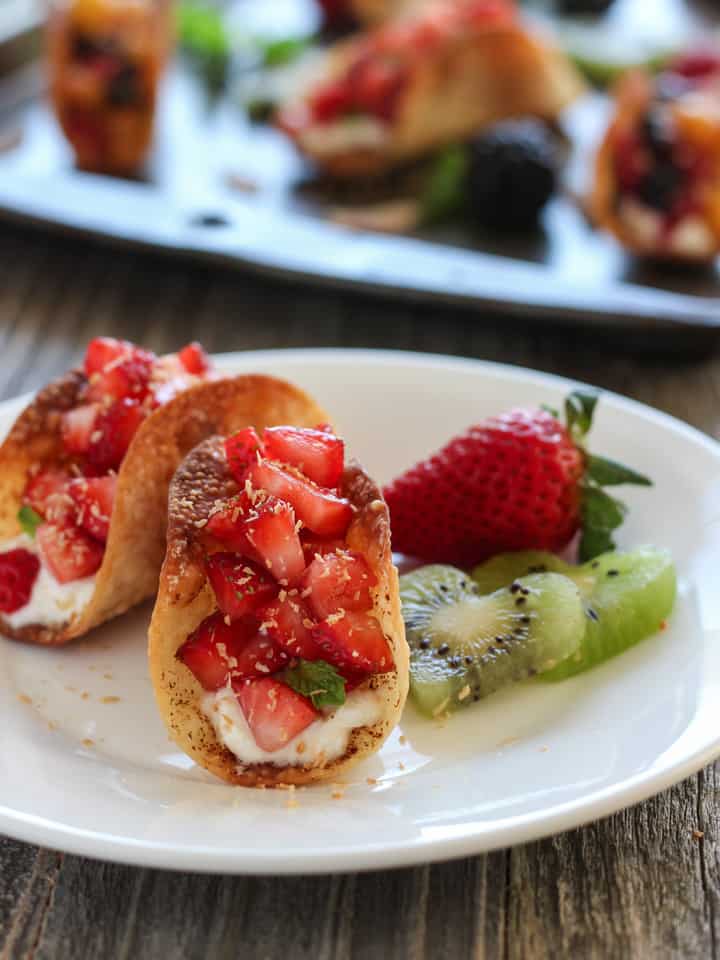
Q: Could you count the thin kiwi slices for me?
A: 2